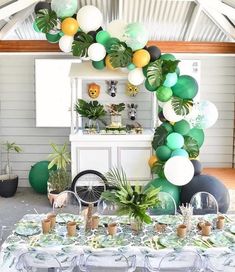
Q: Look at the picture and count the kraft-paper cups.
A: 8